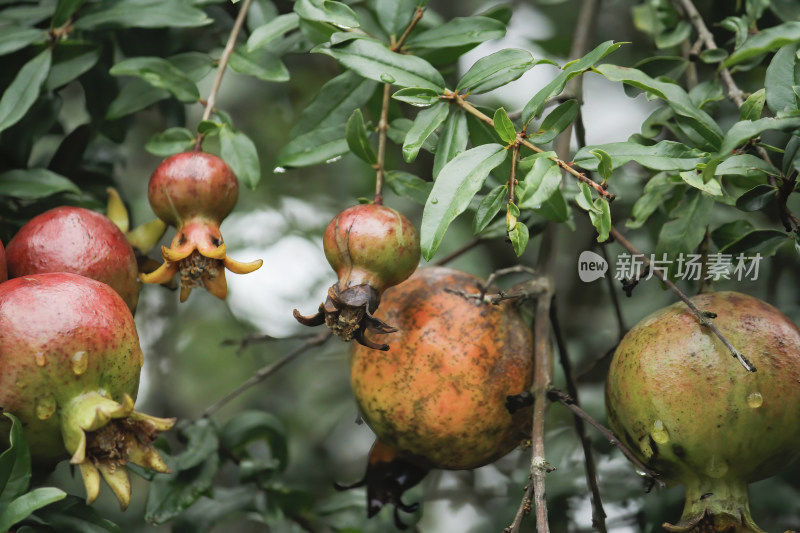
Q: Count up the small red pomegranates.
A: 2